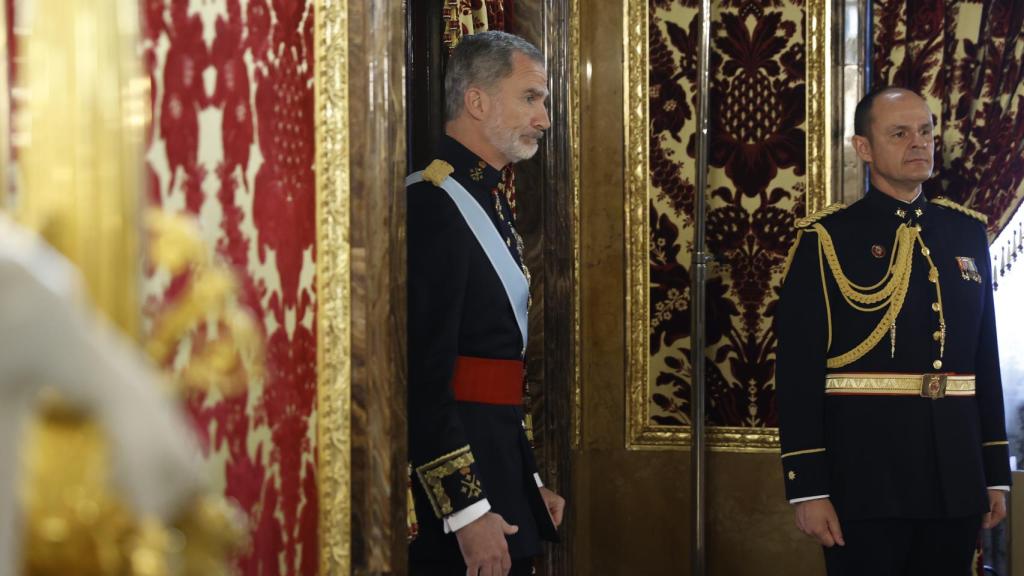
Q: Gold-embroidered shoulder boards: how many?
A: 3